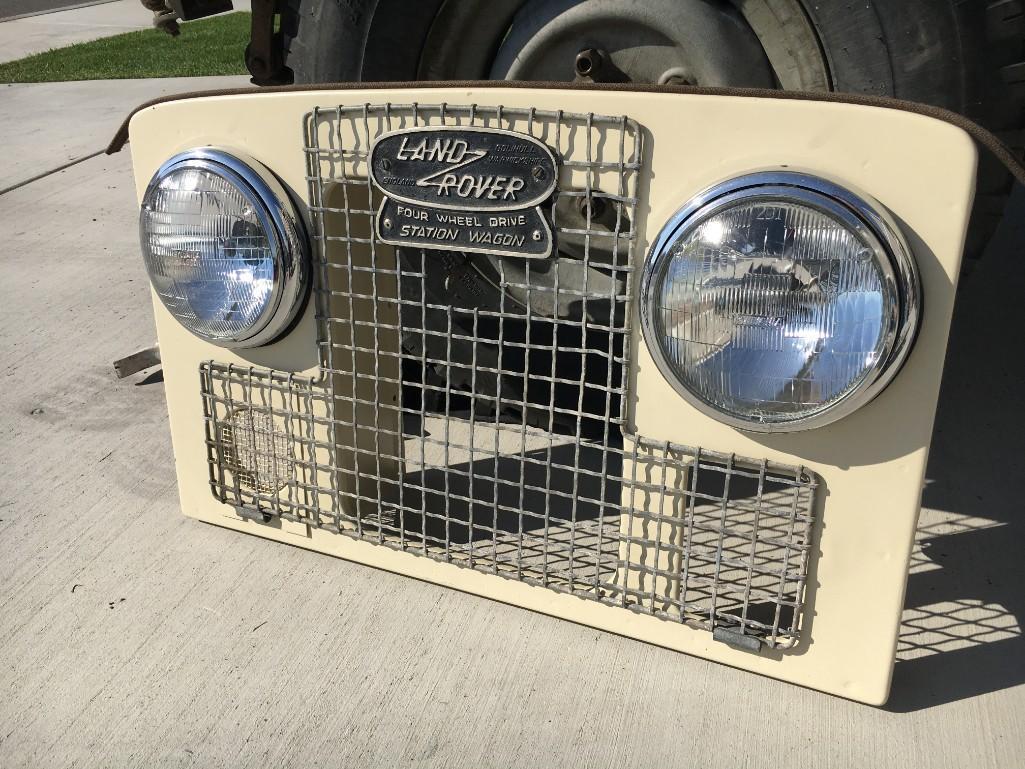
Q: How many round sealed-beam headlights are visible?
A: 2